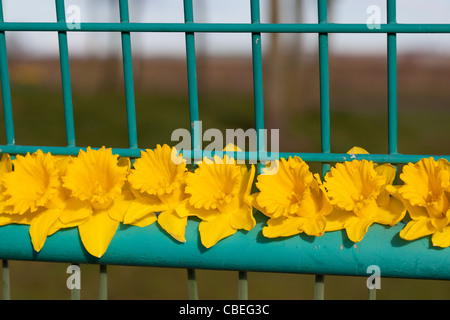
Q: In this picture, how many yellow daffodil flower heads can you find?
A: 7